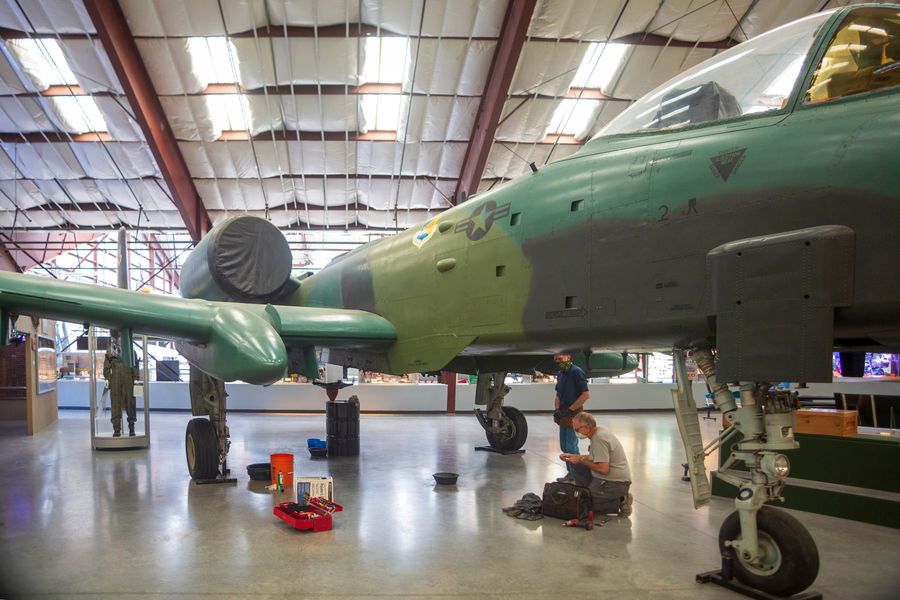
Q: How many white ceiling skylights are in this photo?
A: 8